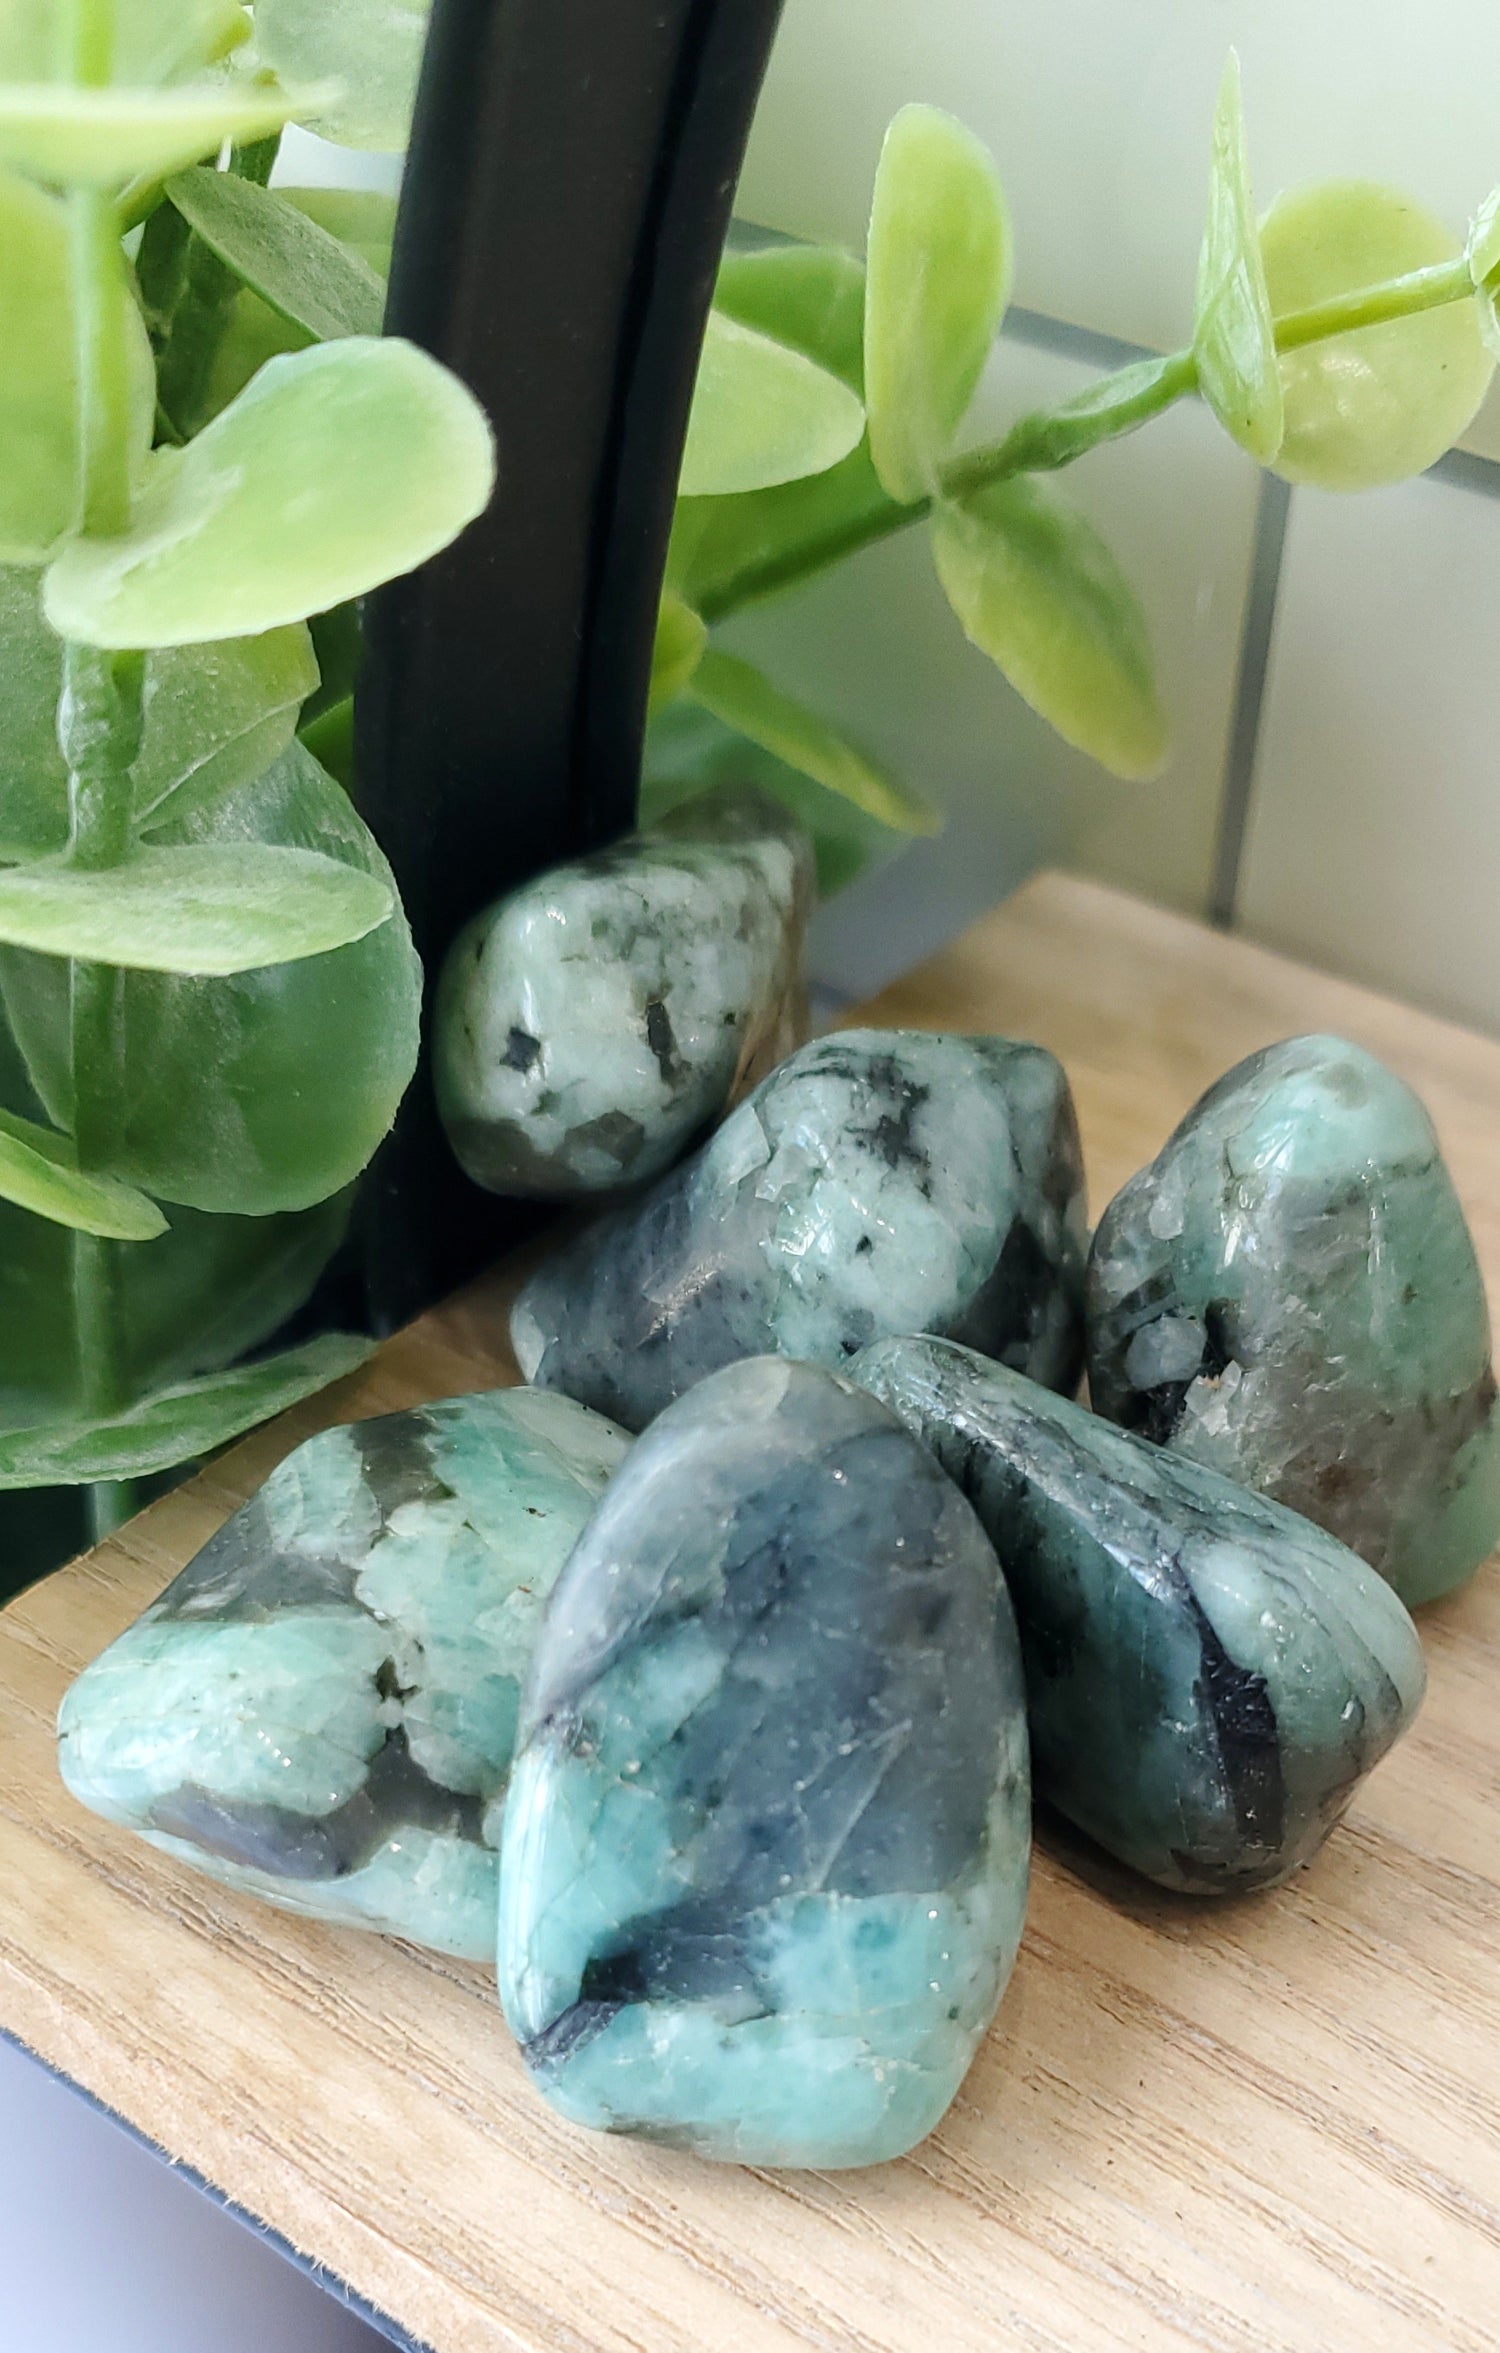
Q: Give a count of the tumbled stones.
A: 6